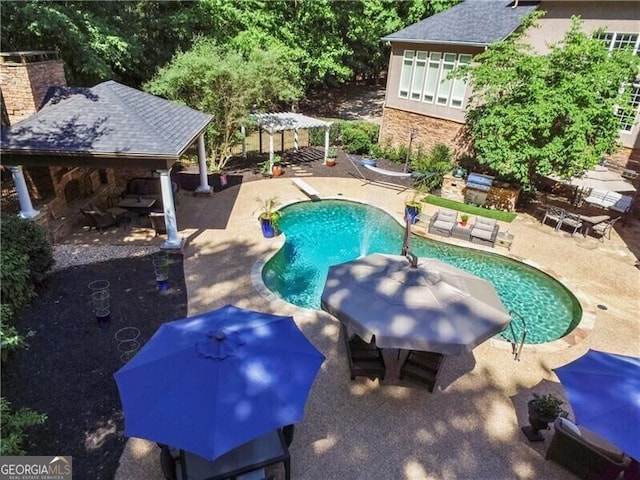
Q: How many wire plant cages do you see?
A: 3